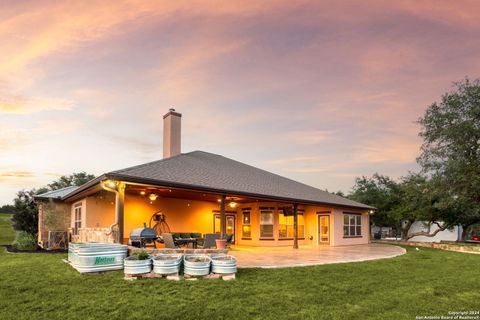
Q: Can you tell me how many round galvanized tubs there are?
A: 4